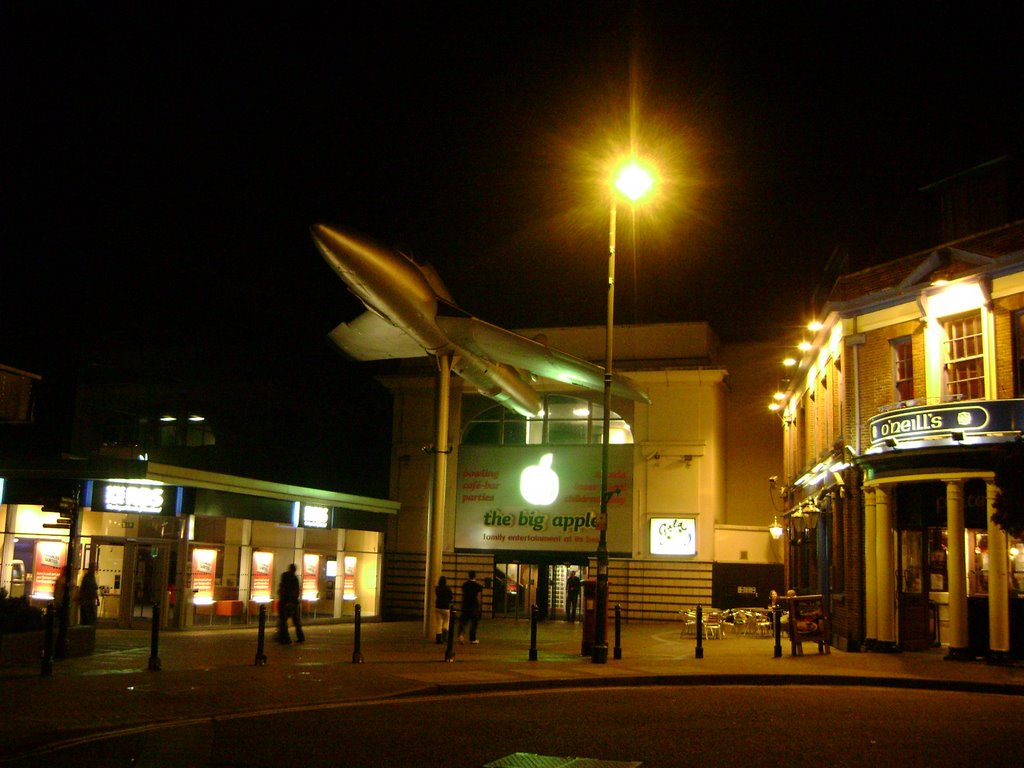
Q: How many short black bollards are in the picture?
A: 9